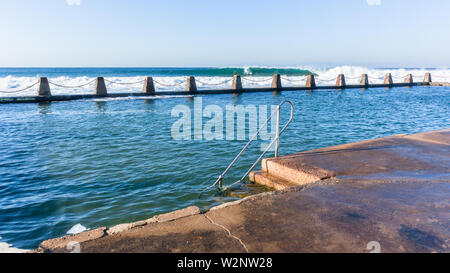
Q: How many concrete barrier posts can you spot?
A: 12